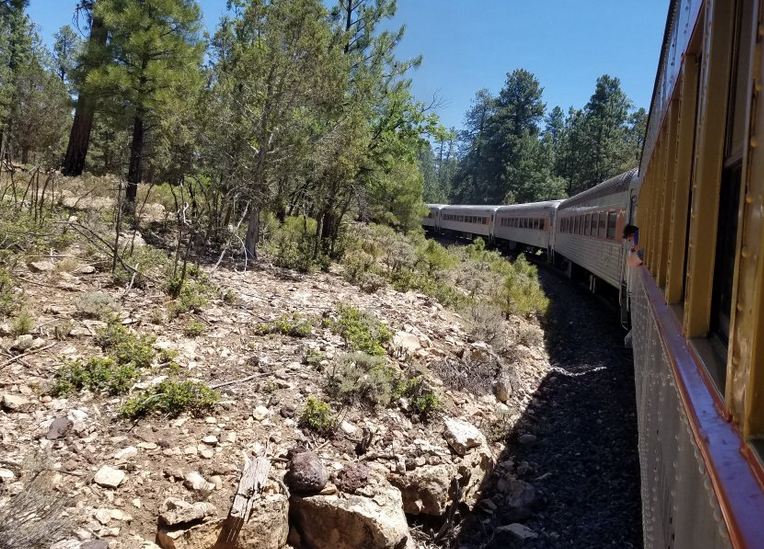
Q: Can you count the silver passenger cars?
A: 4